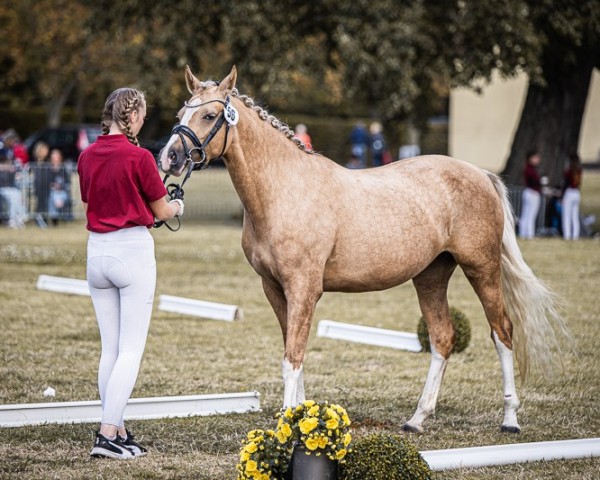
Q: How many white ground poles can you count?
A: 5